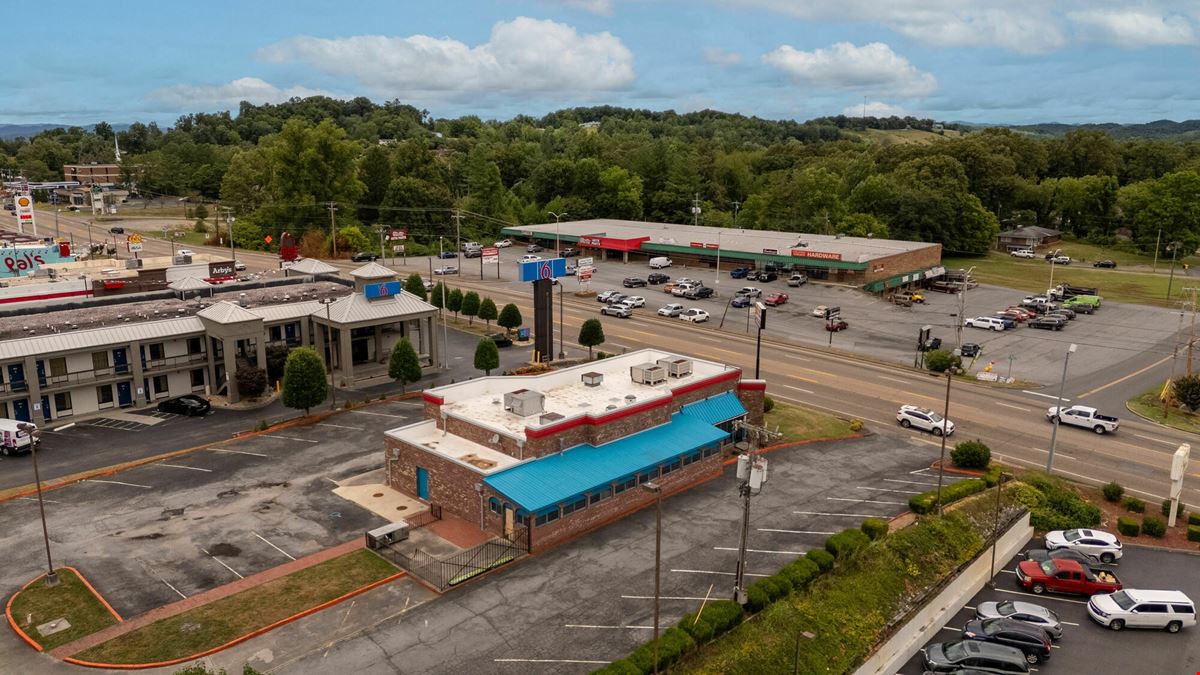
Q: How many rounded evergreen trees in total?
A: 10